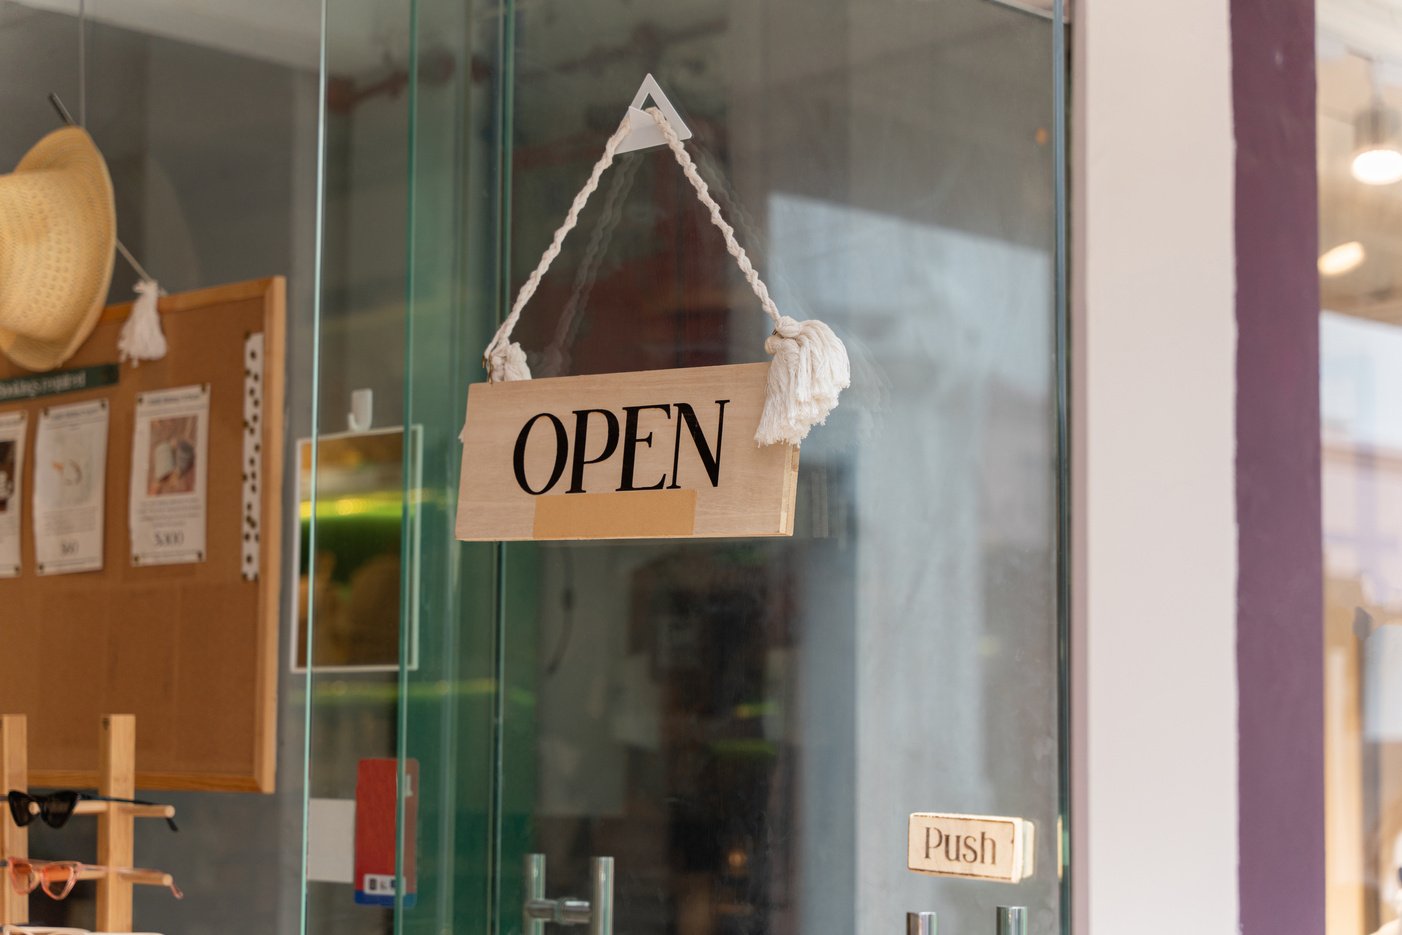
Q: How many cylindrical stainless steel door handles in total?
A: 4